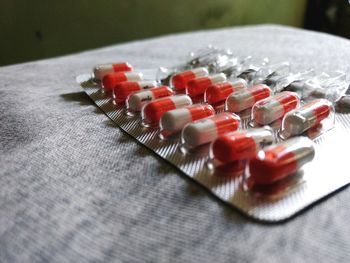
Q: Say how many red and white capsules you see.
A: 15